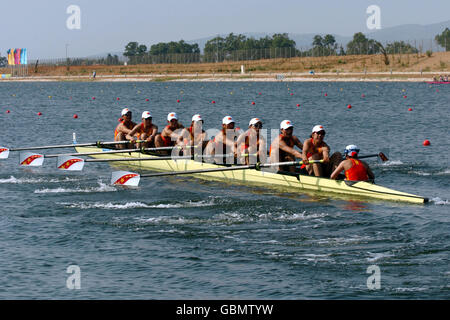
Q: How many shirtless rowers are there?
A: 0